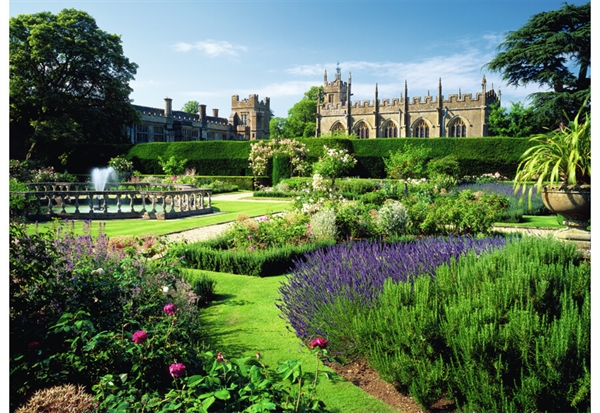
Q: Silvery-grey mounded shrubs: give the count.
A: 2